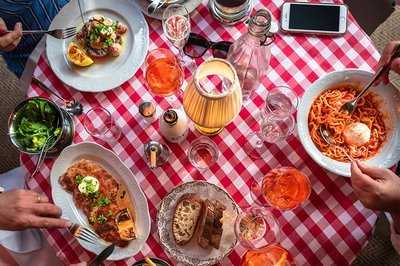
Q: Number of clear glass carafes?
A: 1